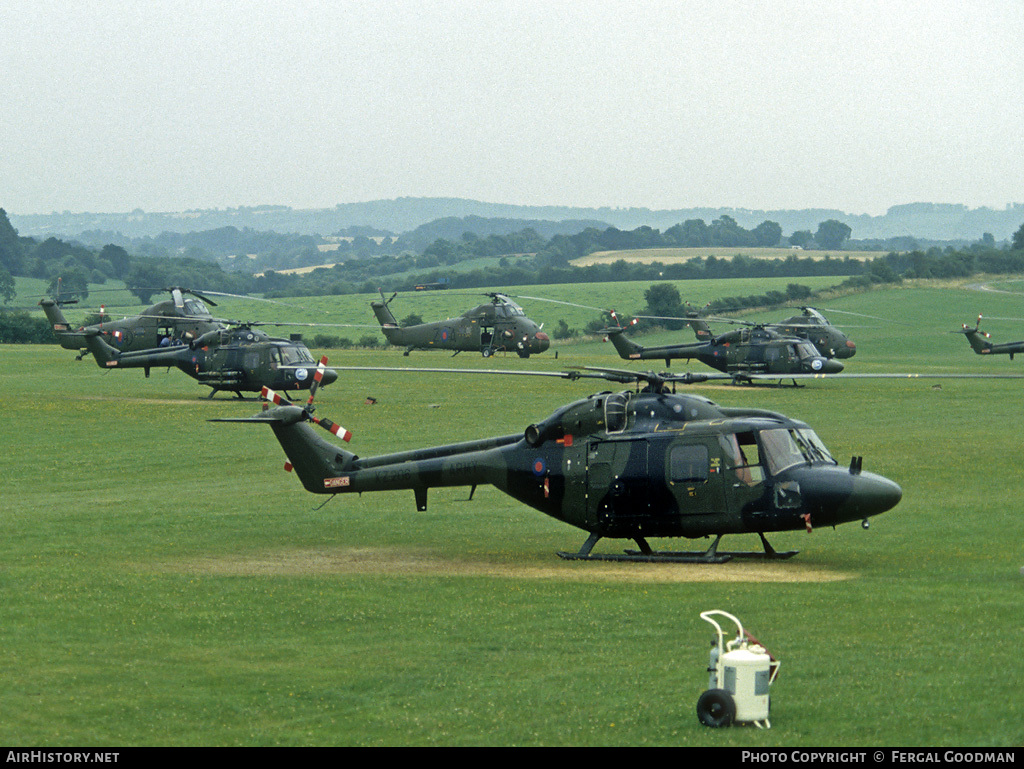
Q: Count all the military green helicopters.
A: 7